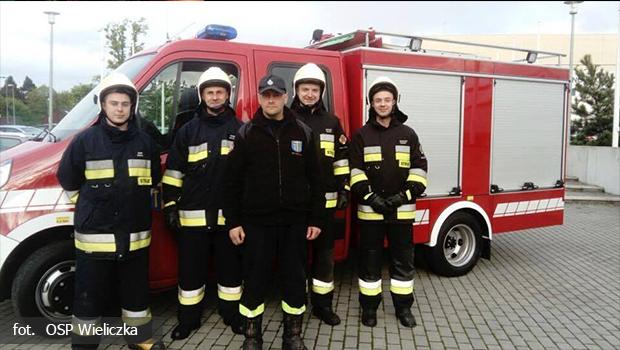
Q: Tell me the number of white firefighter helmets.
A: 4